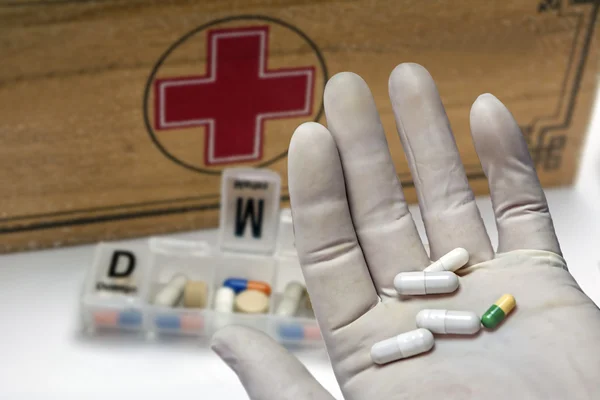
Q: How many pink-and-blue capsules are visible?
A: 3